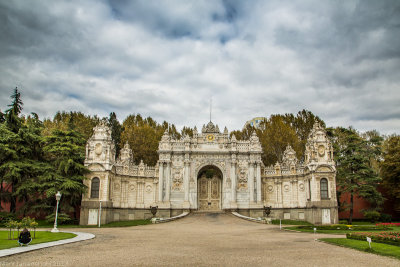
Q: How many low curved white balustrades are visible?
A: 2